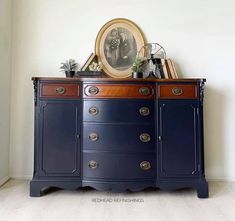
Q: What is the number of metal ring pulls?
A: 10